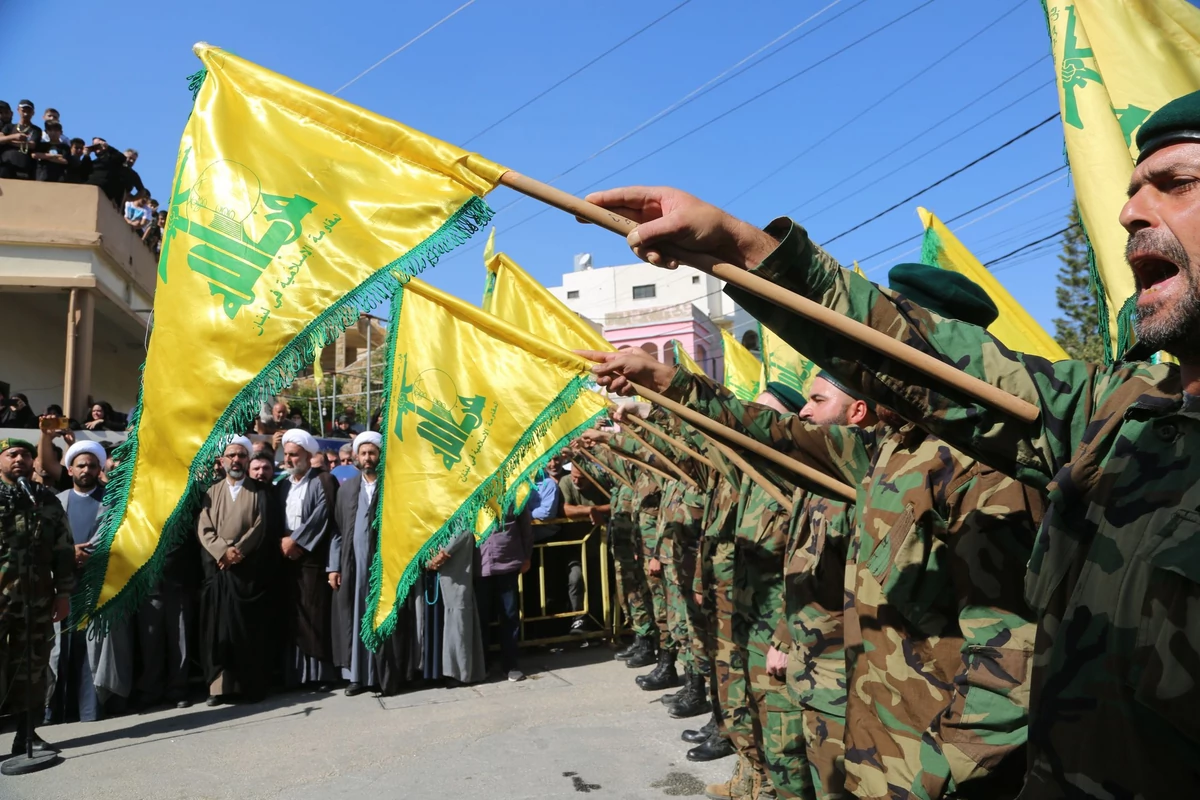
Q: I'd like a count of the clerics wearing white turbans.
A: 4